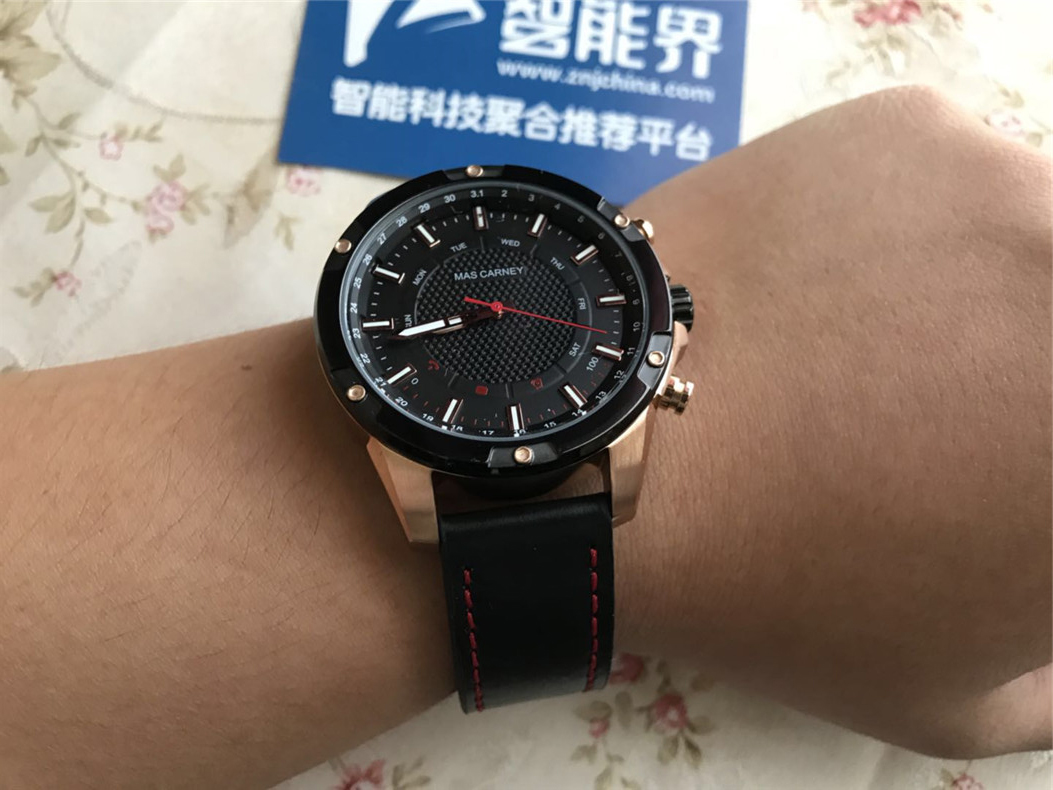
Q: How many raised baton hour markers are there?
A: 12